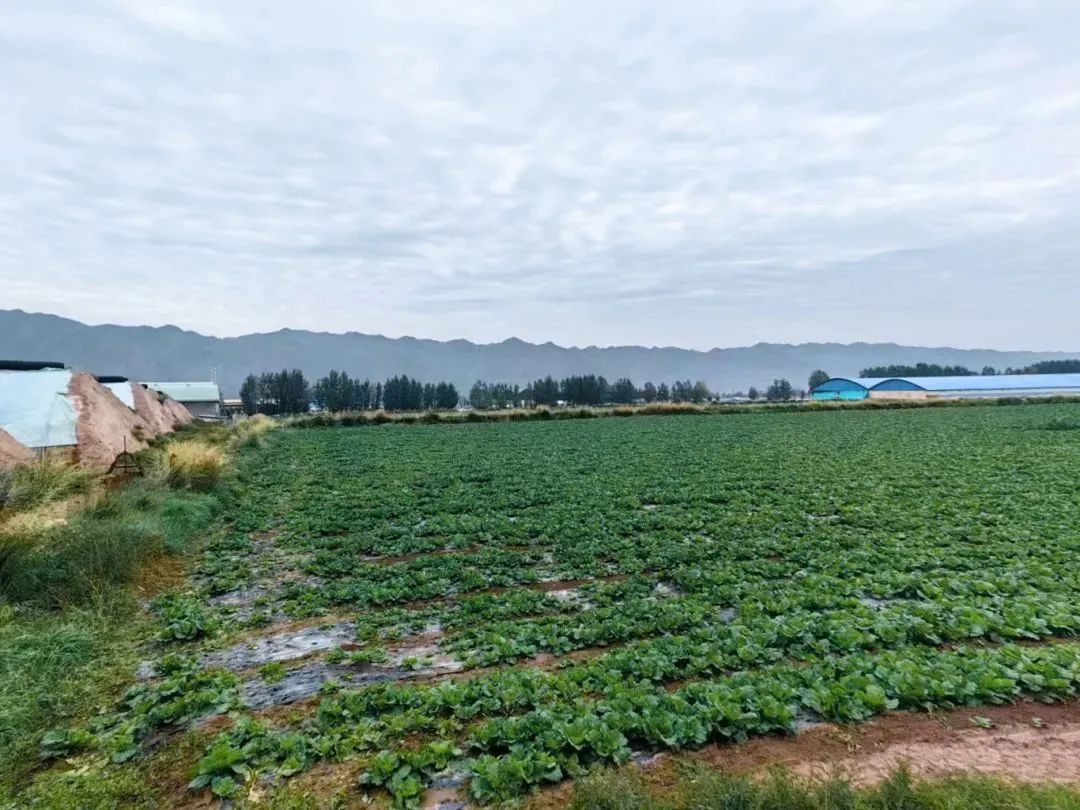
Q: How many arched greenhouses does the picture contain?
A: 2